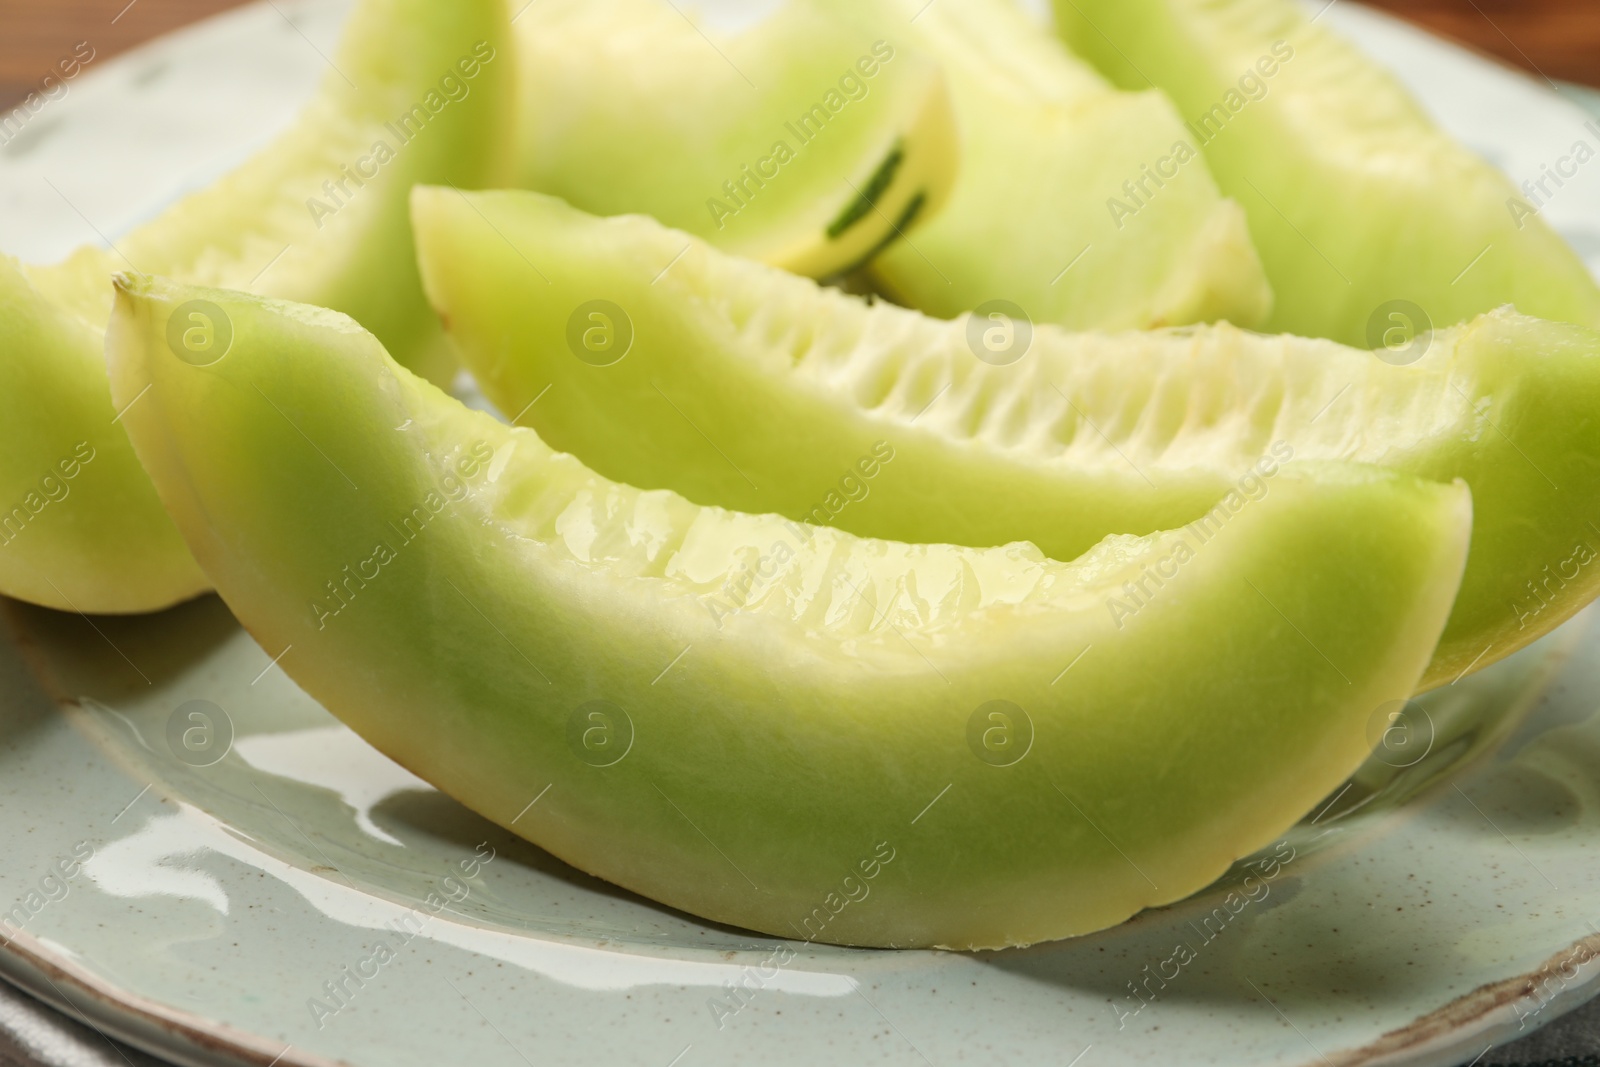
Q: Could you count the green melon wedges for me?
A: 6